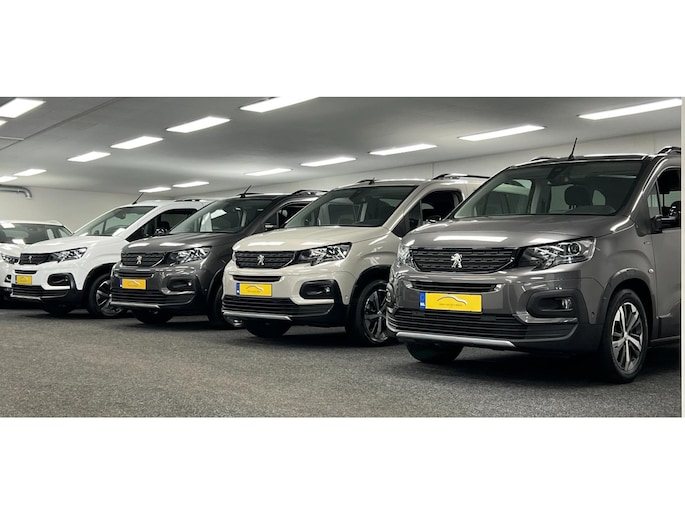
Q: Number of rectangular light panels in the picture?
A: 15